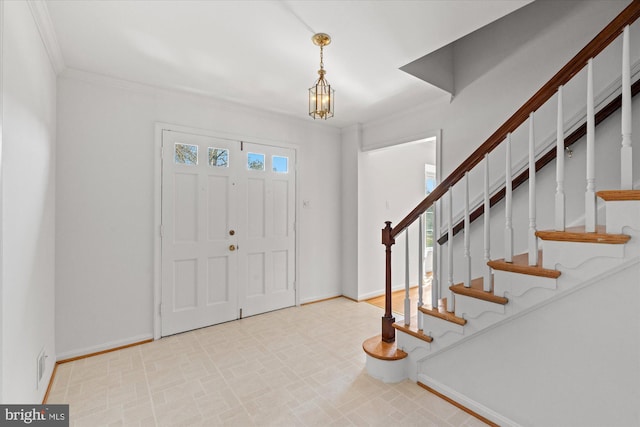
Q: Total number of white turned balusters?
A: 11